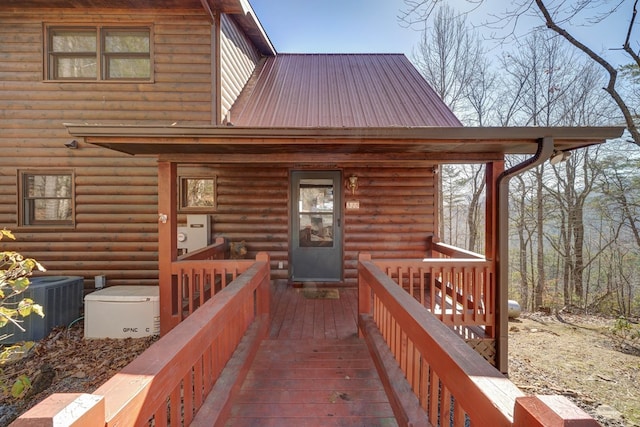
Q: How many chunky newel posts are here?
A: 4